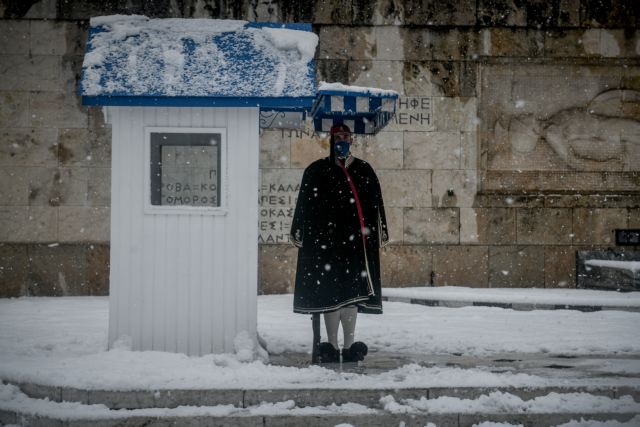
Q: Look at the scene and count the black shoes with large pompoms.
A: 2